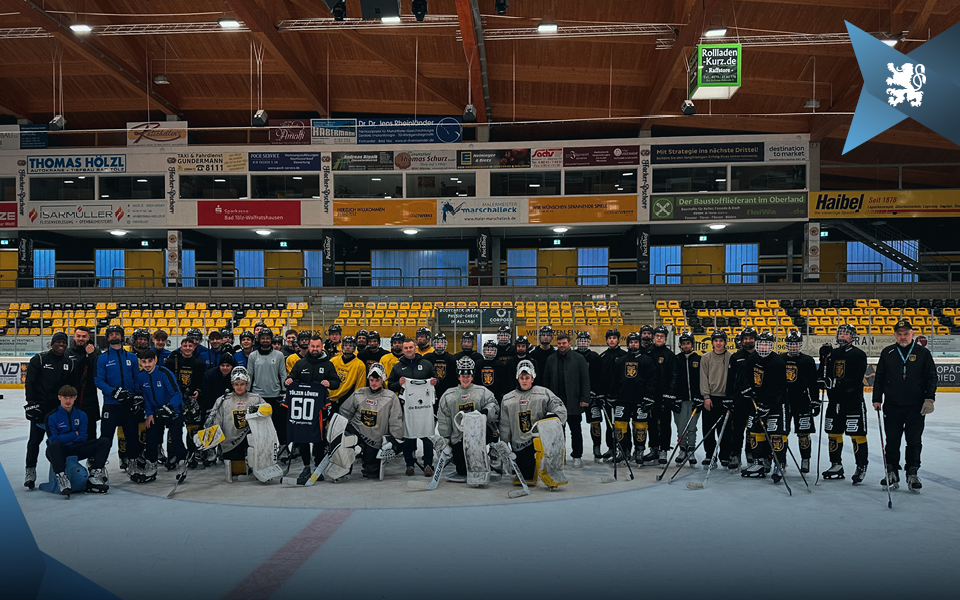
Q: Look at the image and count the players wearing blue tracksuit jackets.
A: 7